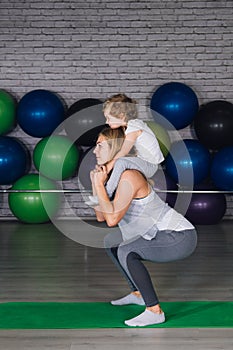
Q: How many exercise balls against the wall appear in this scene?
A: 14